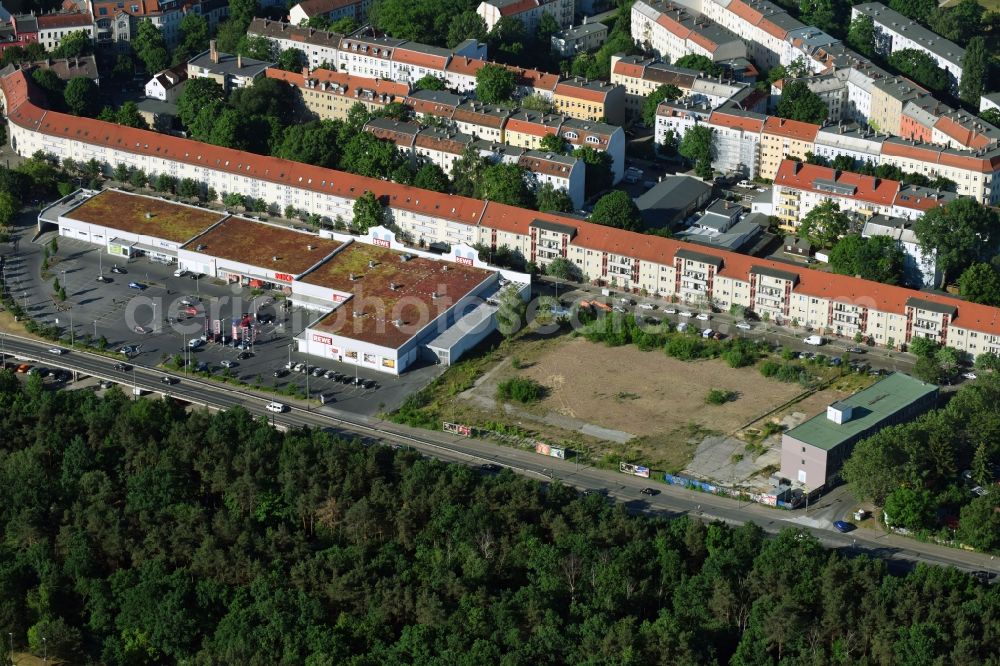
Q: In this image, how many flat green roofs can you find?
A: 1